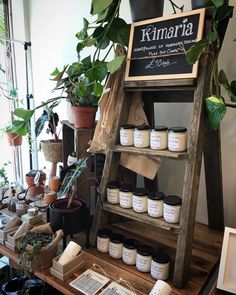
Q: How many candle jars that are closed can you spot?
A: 14